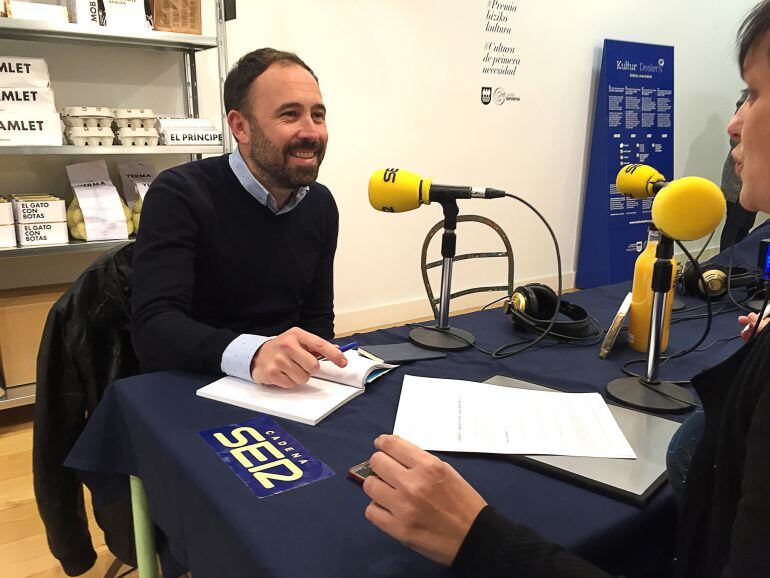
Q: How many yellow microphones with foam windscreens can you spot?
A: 3